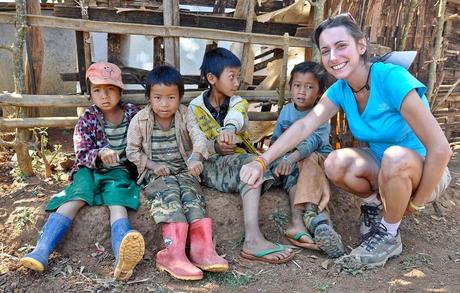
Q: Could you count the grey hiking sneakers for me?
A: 2